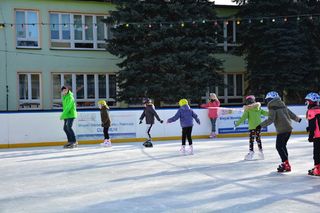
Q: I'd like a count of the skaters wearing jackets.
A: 8